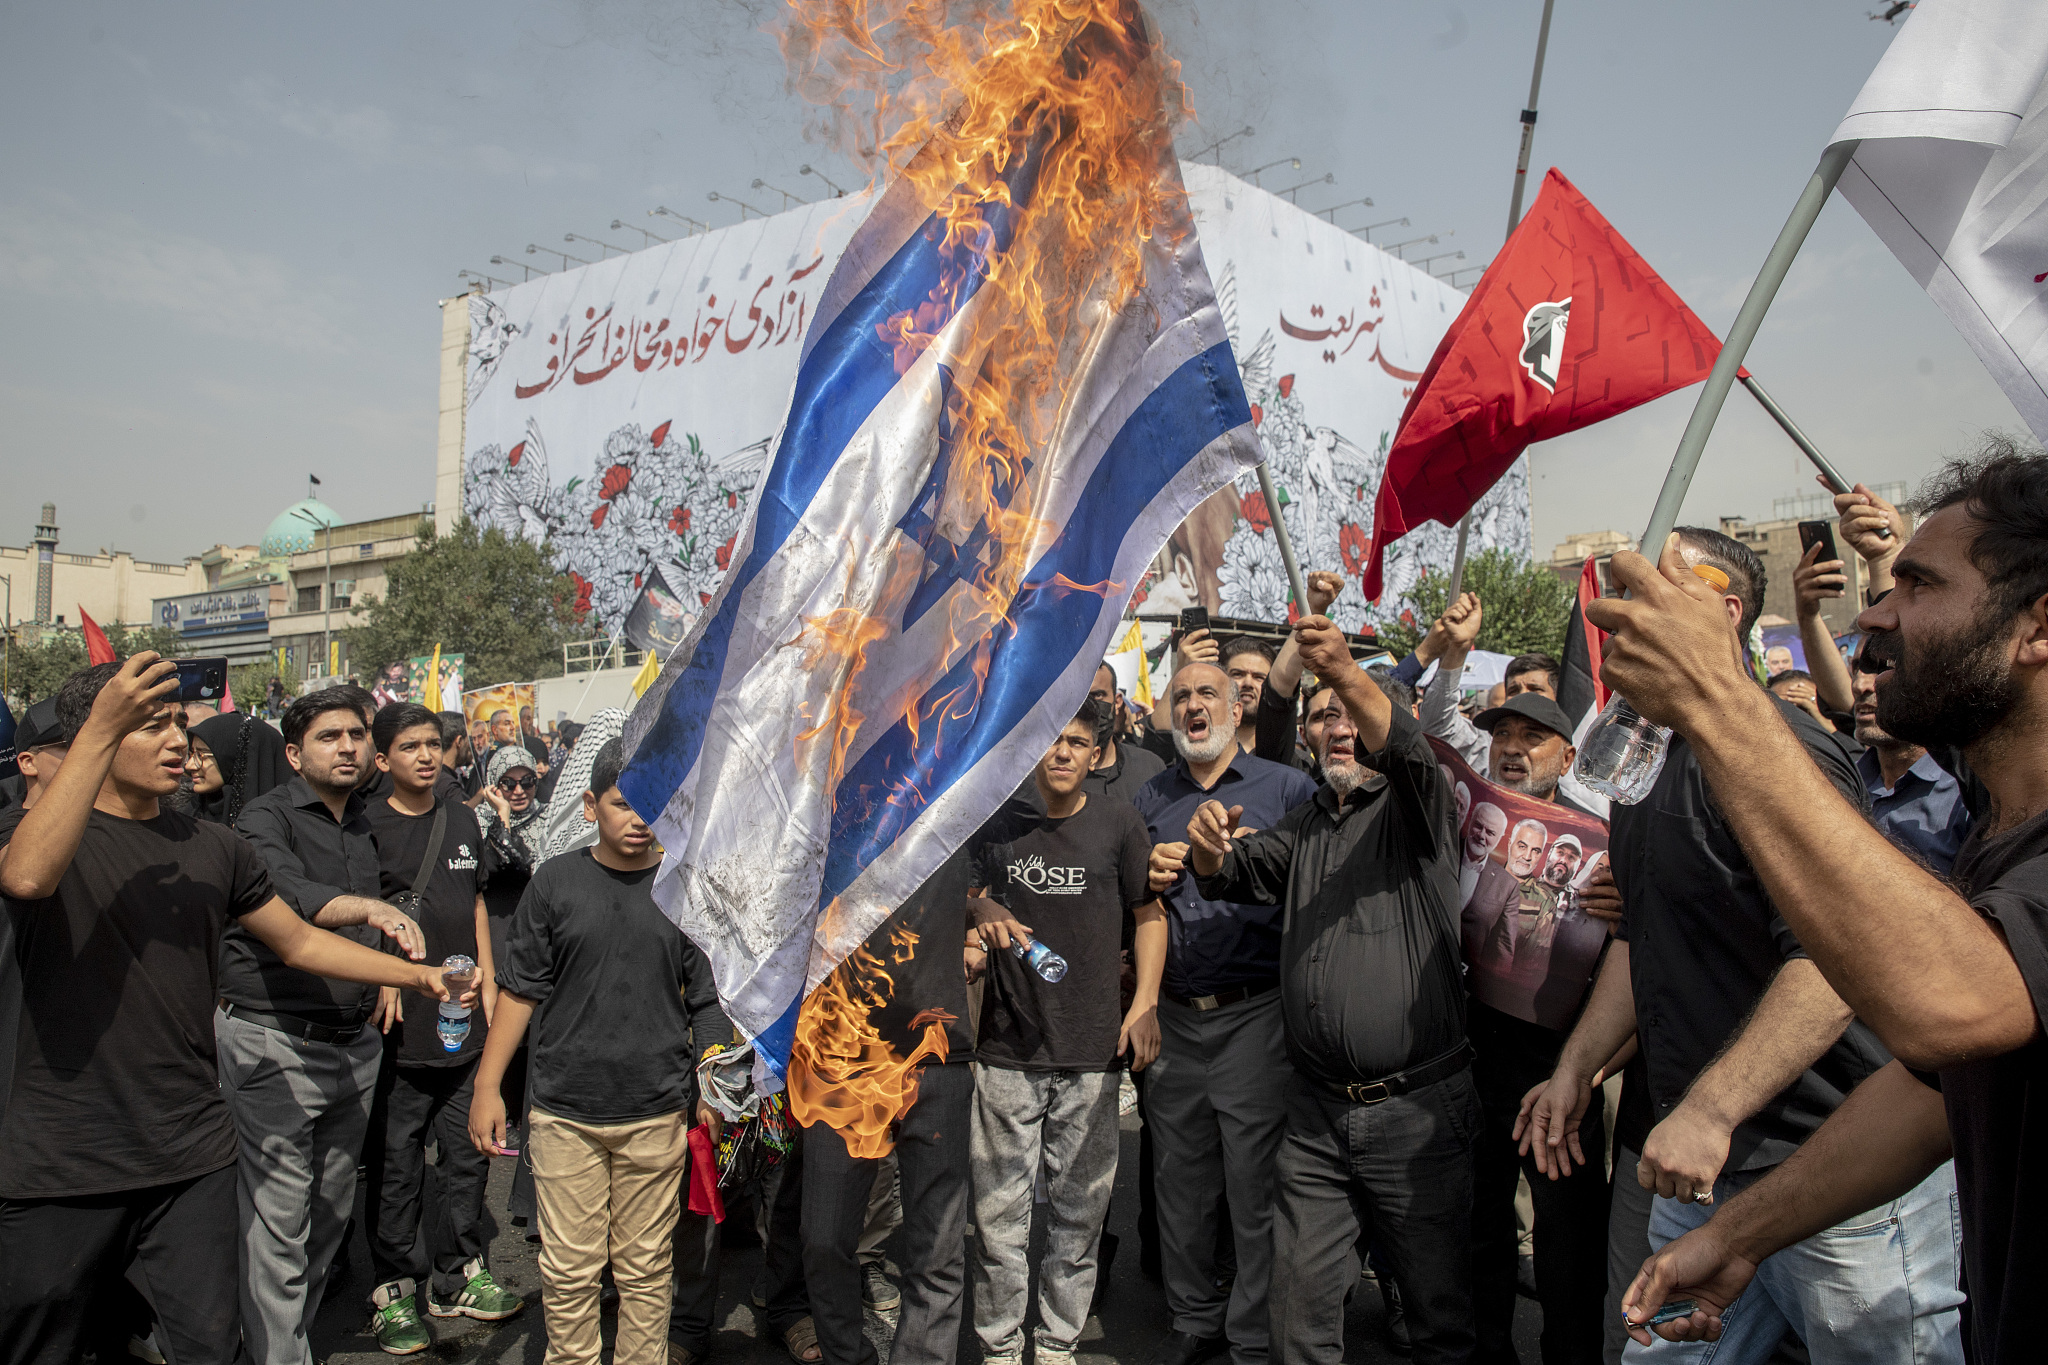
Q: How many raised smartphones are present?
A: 3